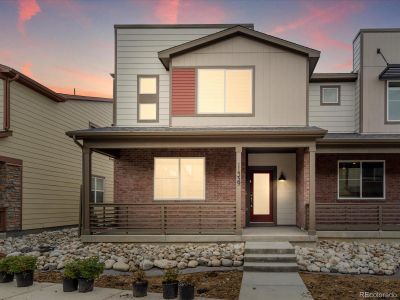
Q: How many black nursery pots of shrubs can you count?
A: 7